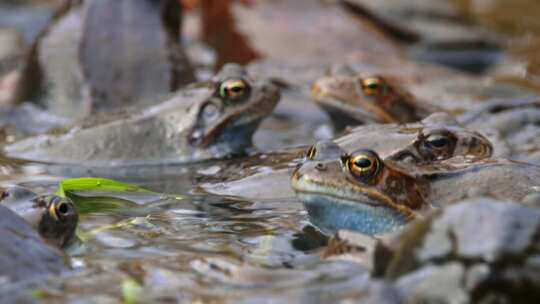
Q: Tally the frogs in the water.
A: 5